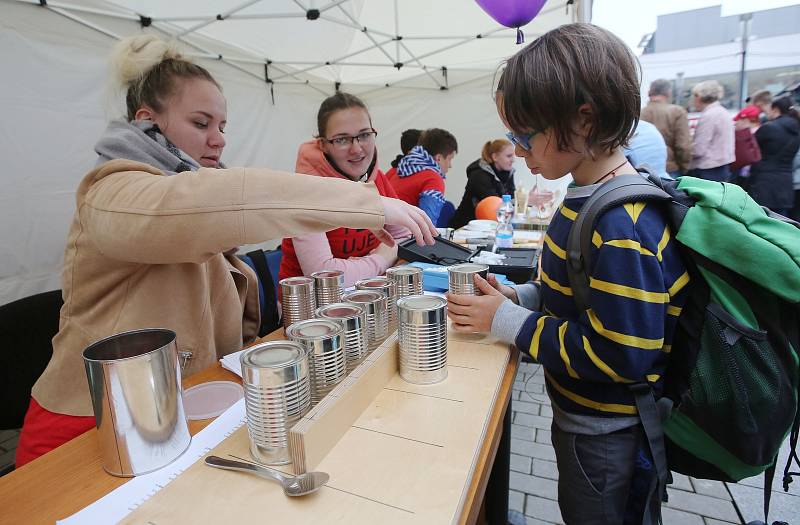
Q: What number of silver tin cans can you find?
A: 11